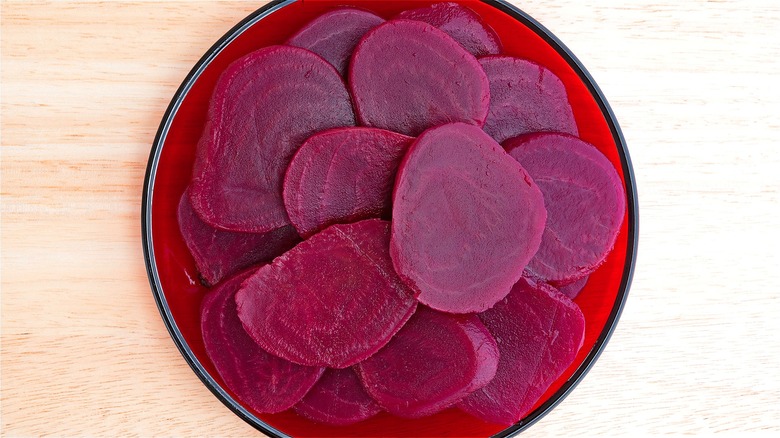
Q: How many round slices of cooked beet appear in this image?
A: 15